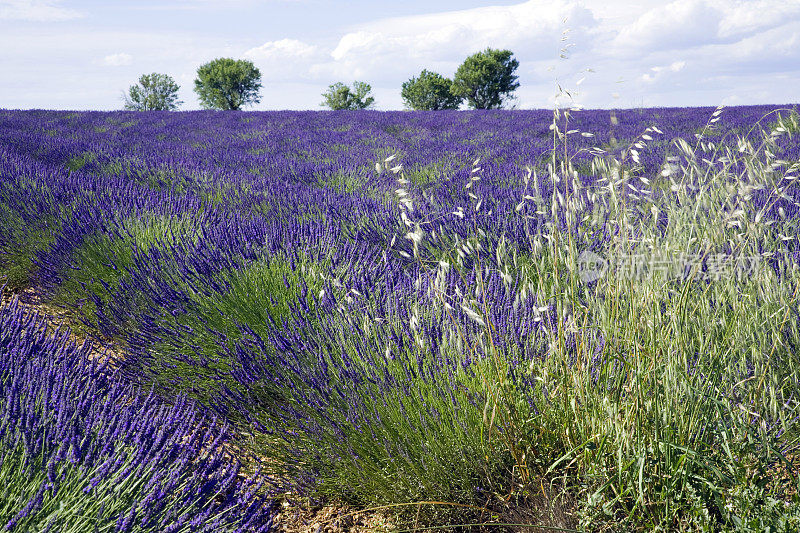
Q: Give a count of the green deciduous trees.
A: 5